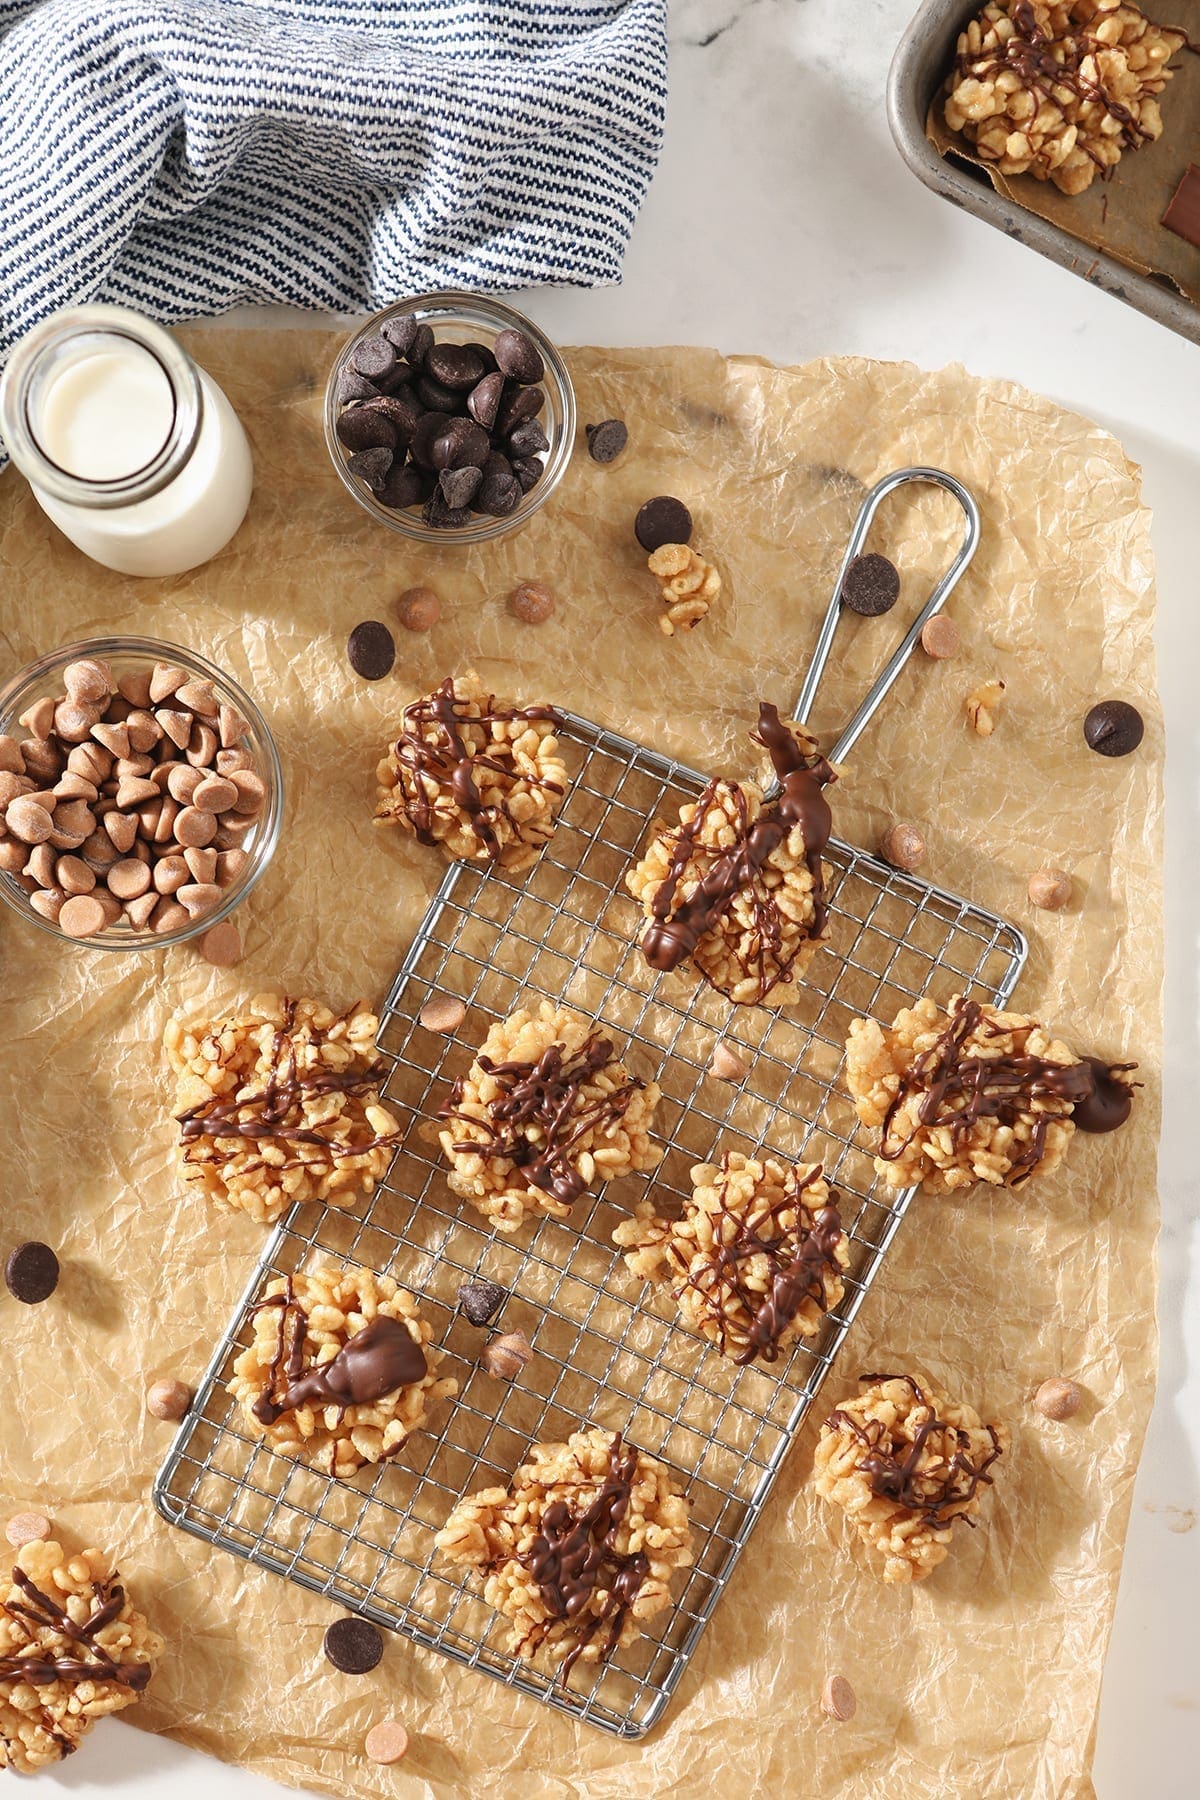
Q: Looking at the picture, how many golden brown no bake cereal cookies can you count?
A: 11